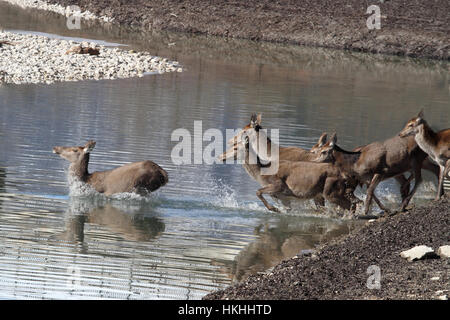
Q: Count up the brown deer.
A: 6